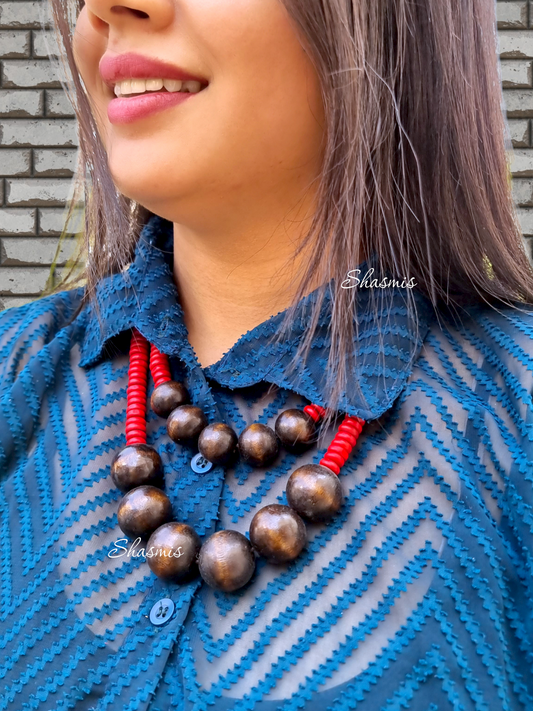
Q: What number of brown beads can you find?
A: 11